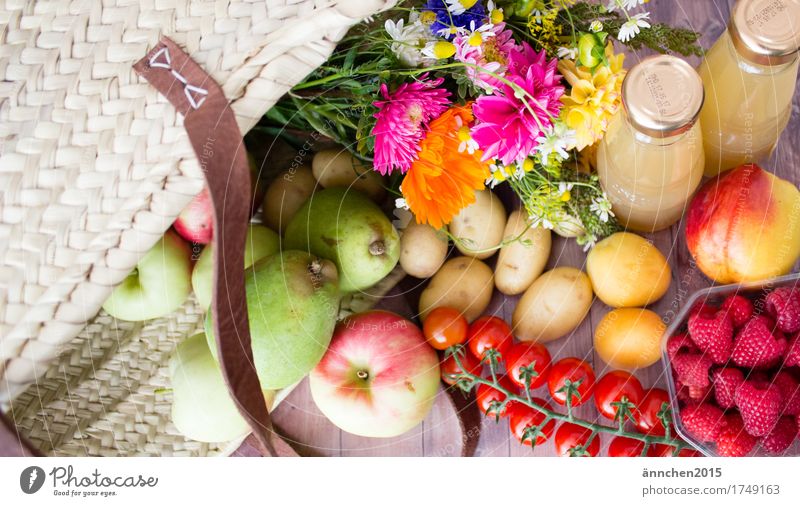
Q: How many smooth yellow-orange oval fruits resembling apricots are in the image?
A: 2